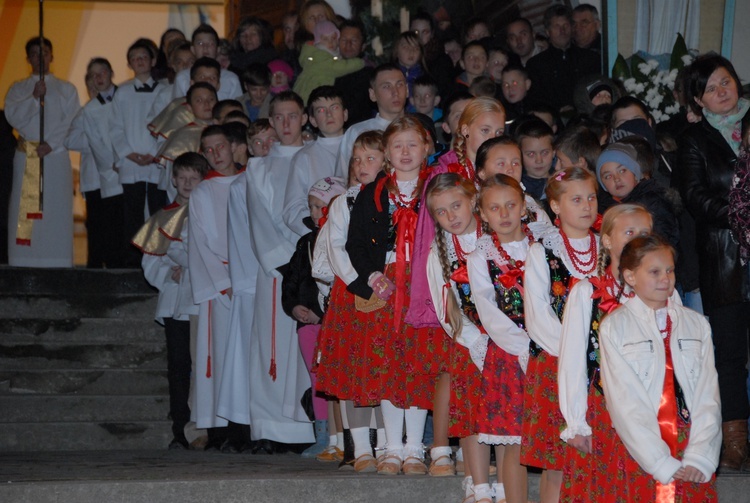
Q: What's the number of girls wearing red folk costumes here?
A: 9